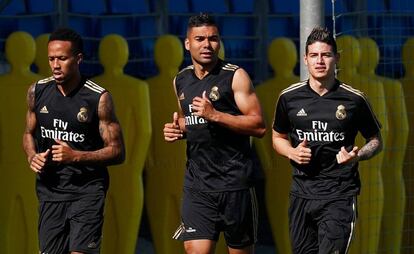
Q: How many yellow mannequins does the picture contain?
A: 9